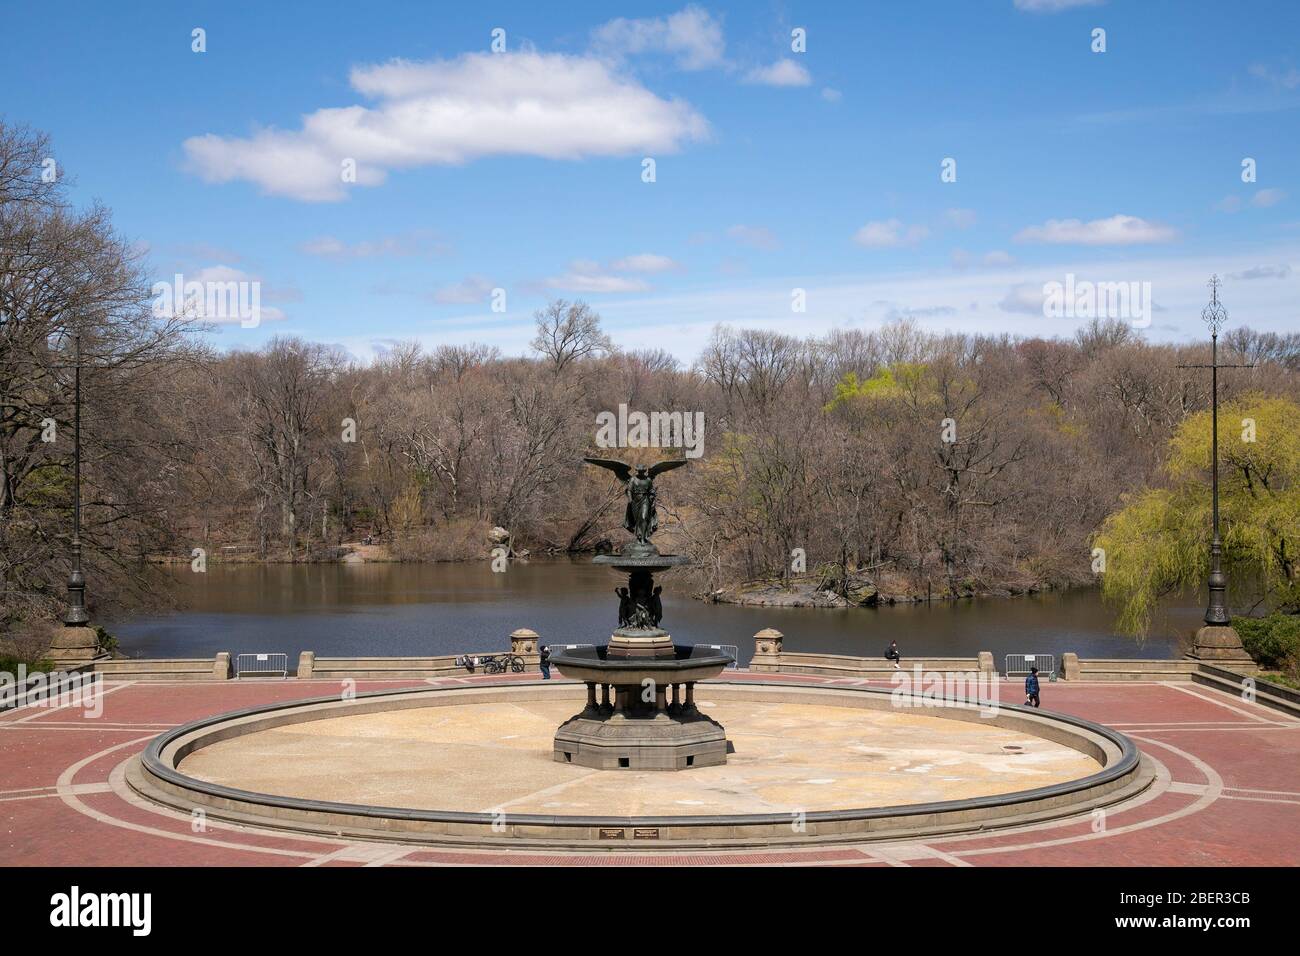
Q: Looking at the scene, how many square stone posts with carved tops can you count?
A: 2